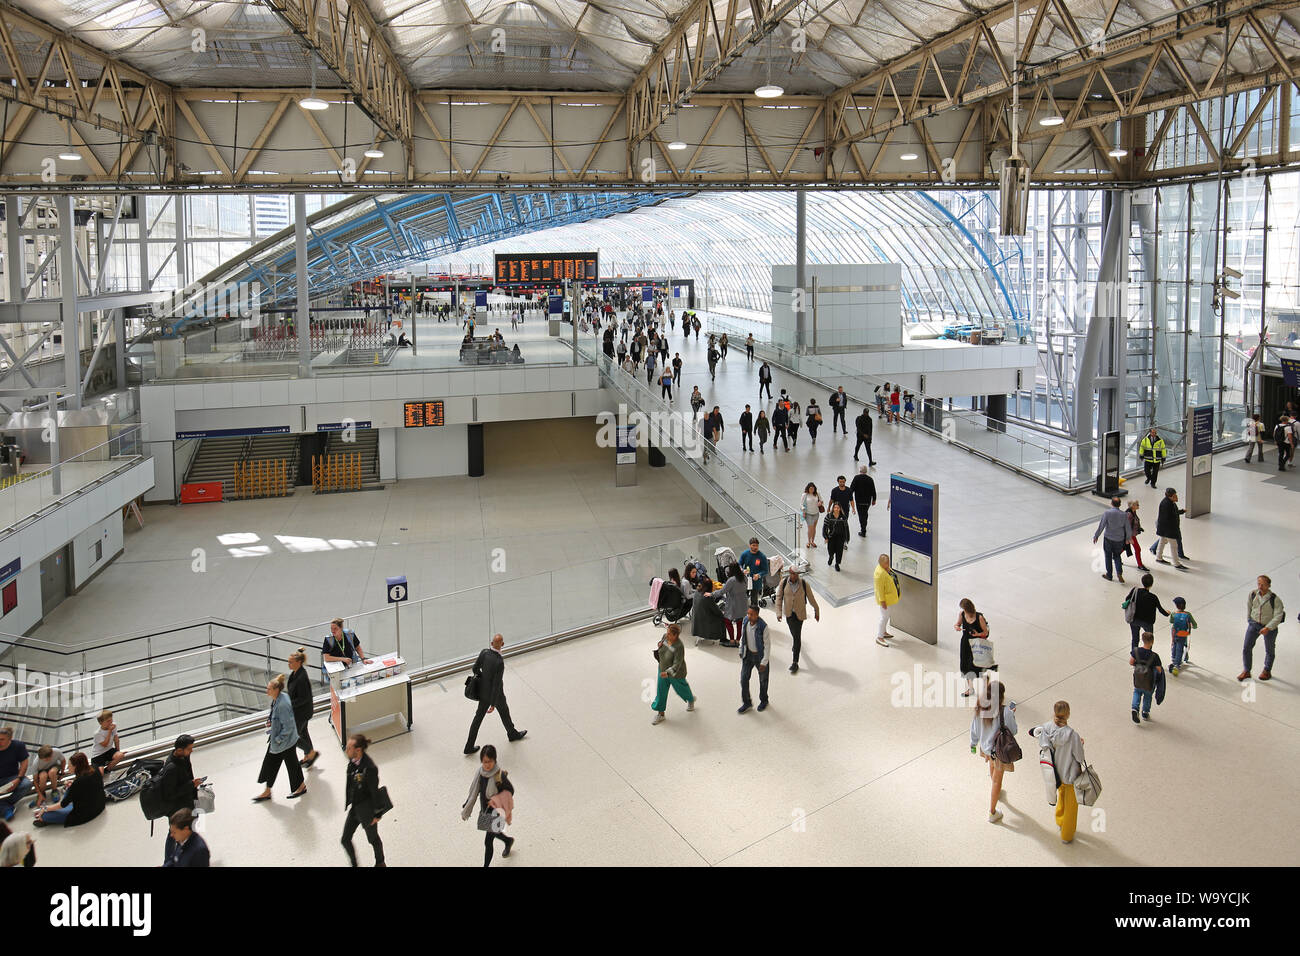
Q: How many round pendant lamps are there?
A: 8